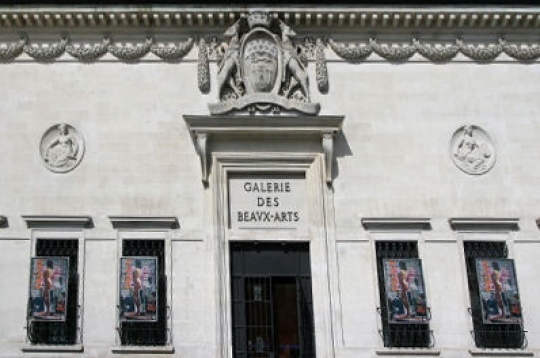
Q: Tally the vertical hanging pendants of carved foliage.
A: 2